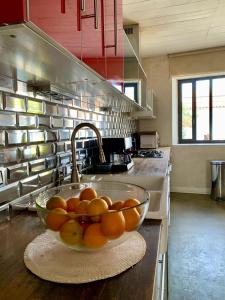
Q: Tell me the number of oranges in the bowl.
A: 13